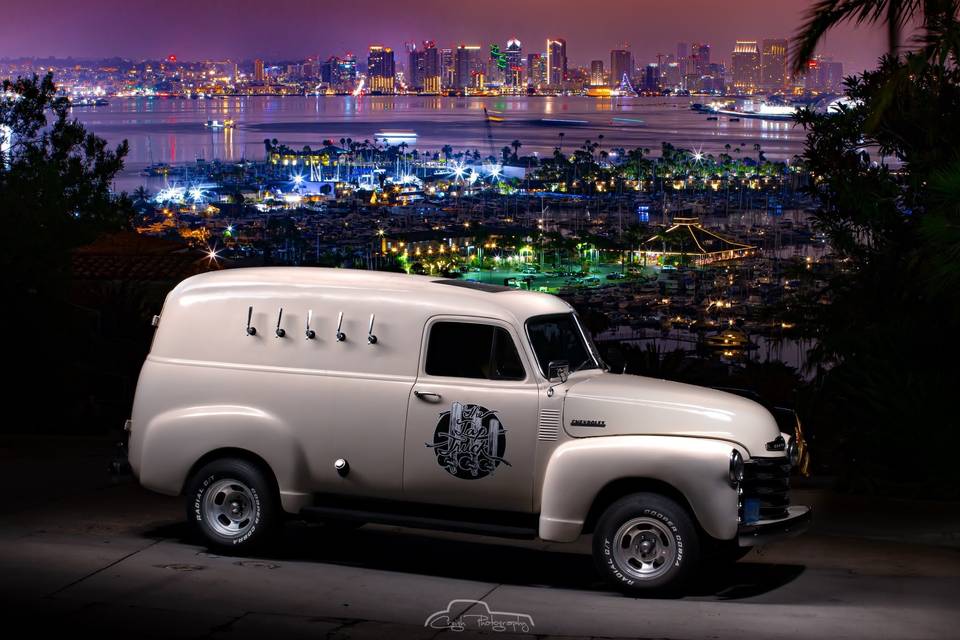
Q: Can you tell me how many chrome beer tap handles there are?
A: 5